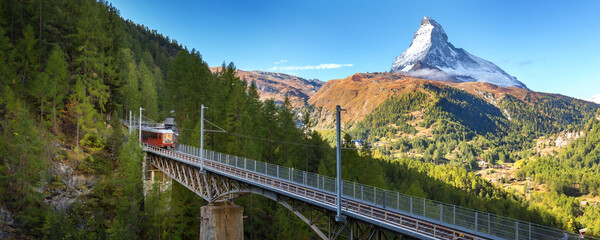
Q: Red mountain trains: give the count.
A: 1